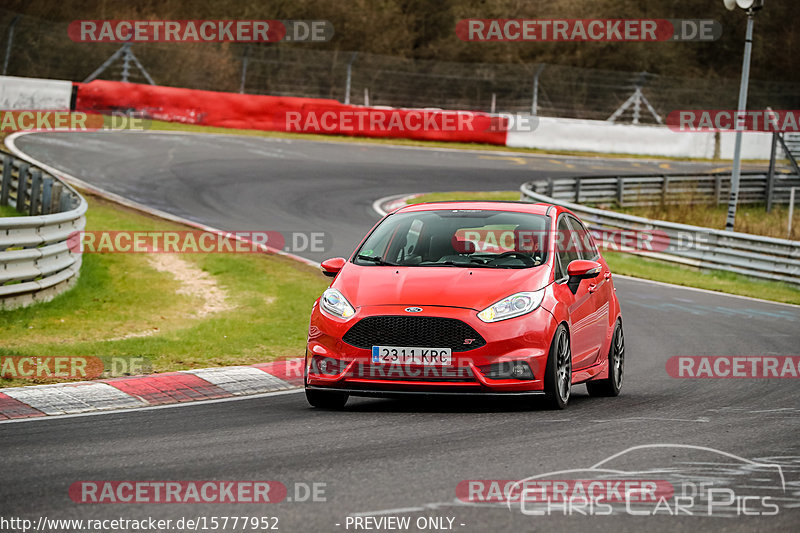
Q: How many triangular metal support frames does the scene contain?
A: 2